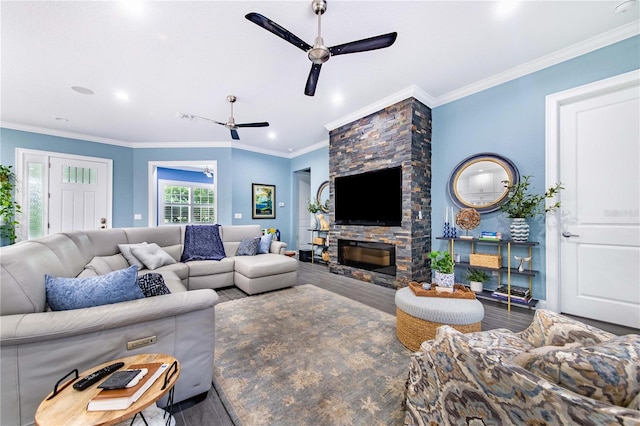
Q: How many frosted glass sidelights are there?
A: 1